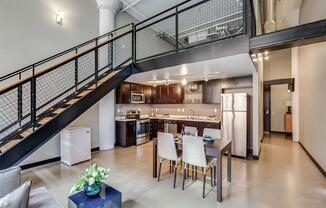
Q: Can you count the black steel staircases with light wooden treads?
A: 1